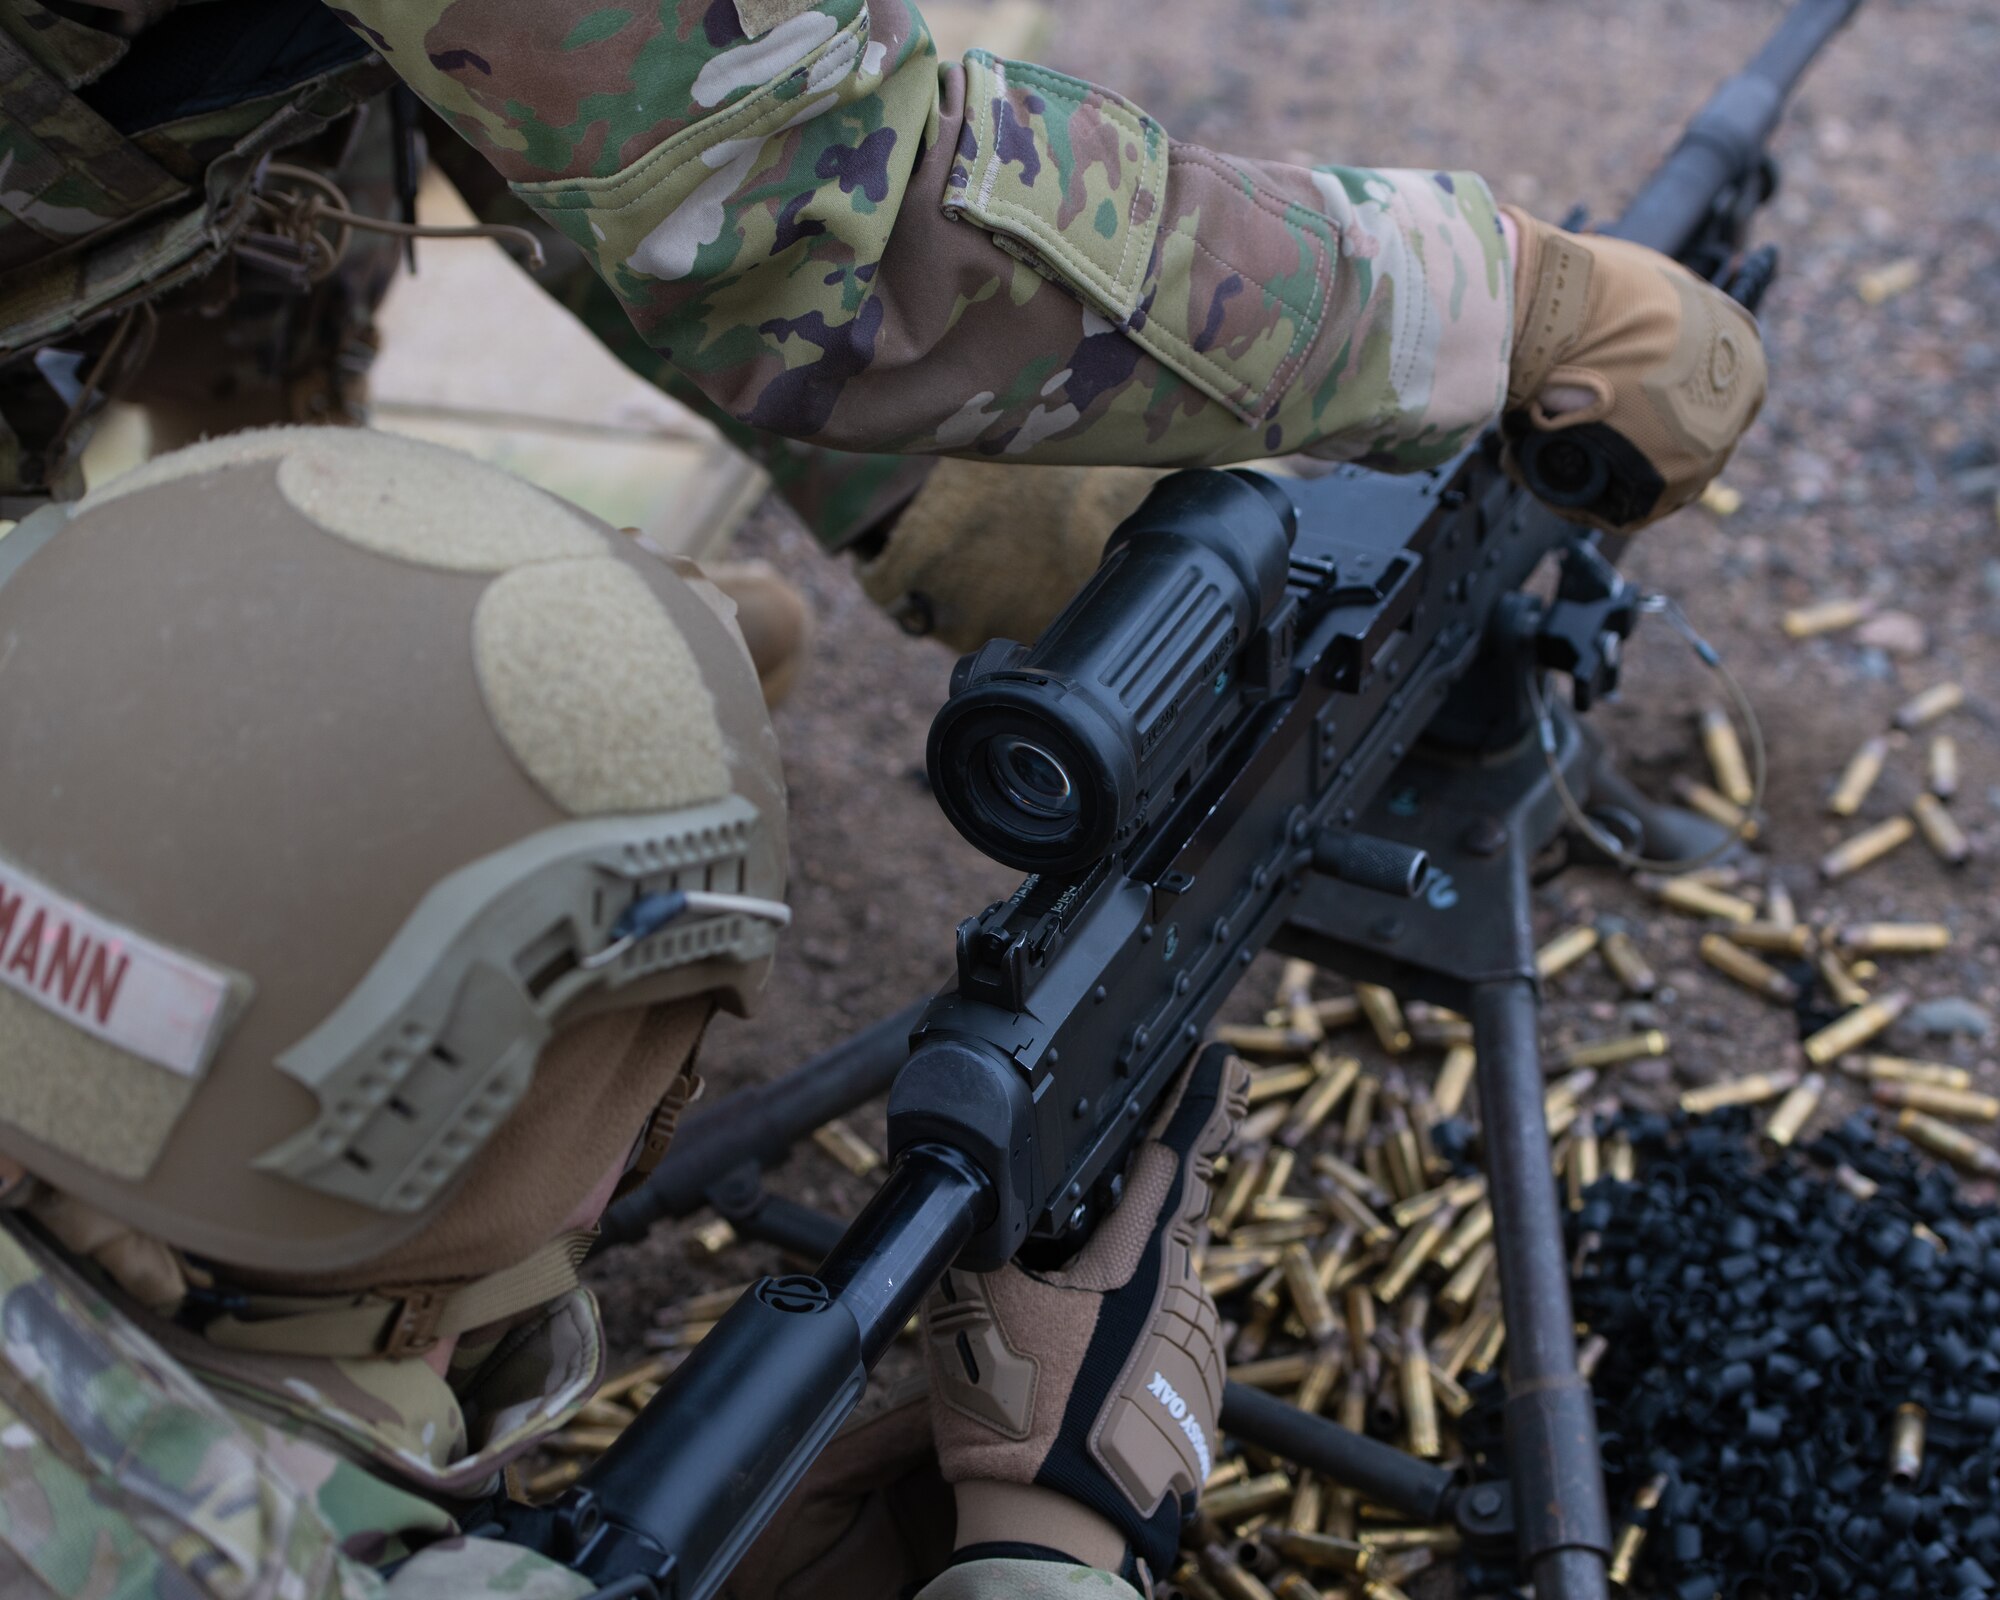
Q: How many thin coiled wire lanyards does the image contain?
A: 1